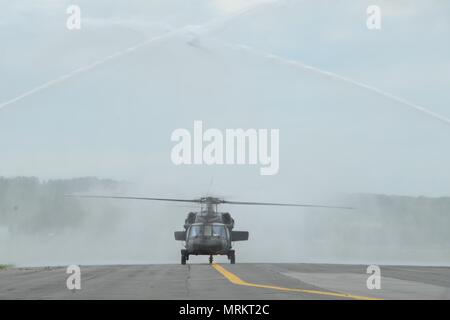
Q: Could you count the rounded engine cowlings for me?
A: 2